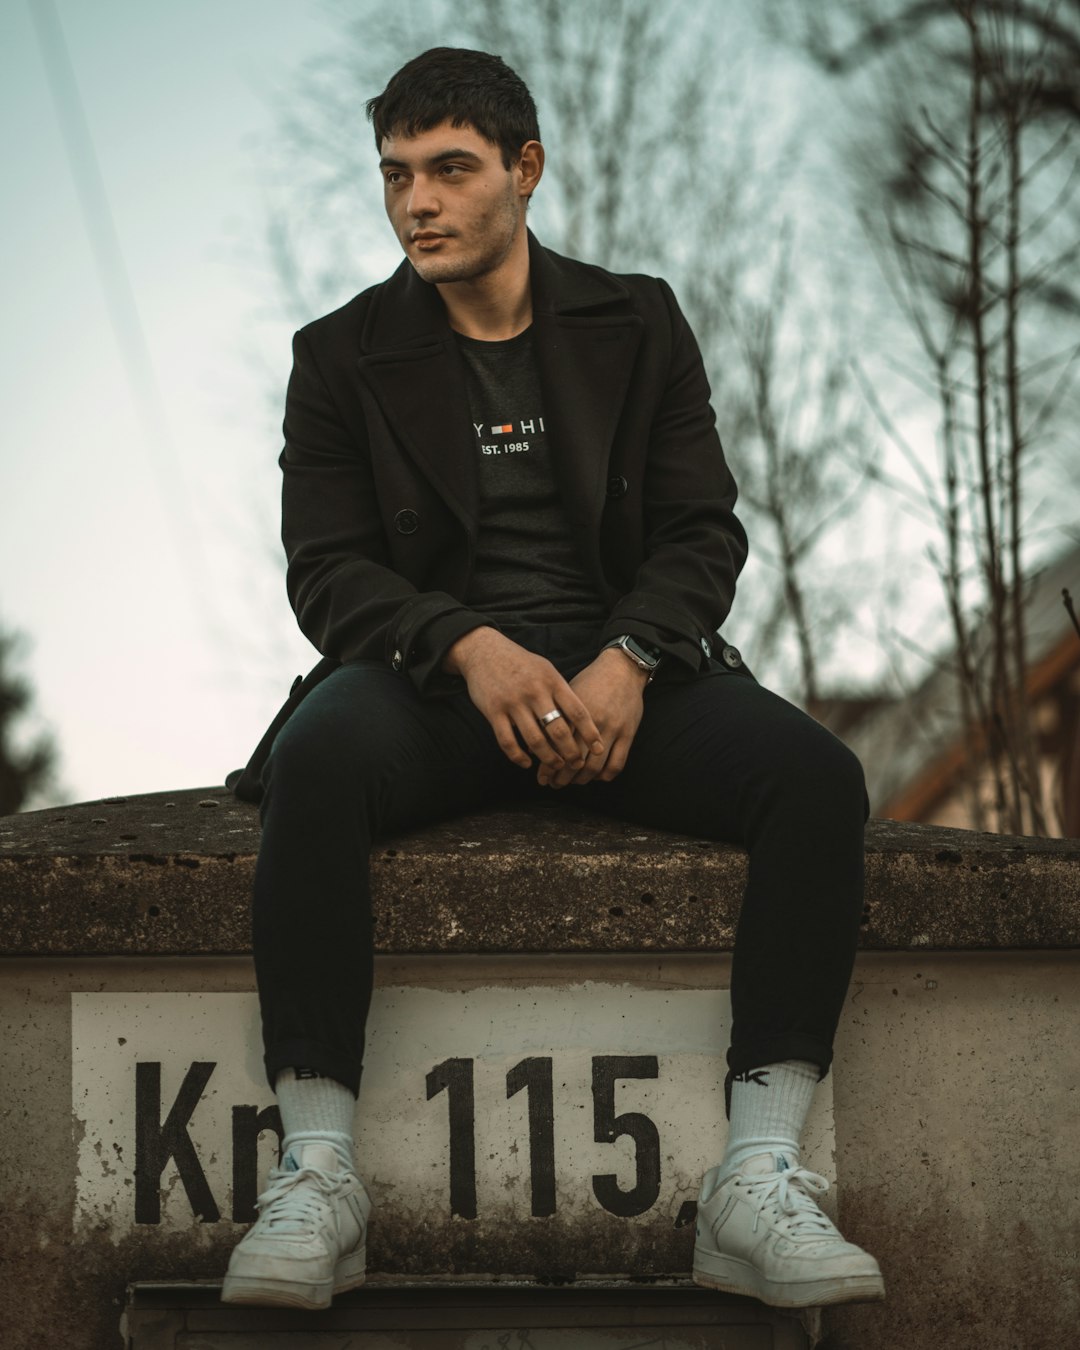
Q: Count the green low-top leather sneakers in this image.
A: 0